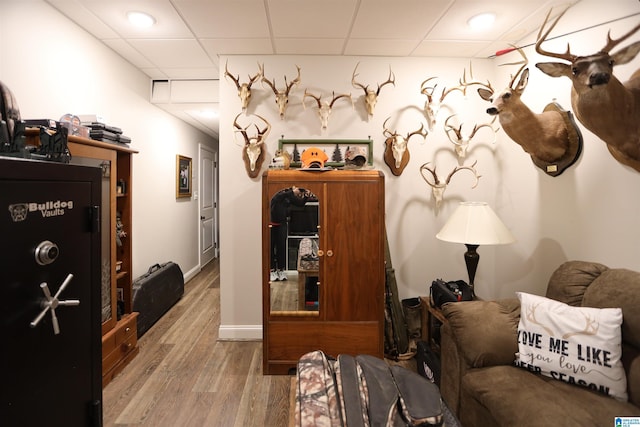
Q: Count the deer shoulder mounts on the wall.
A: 2